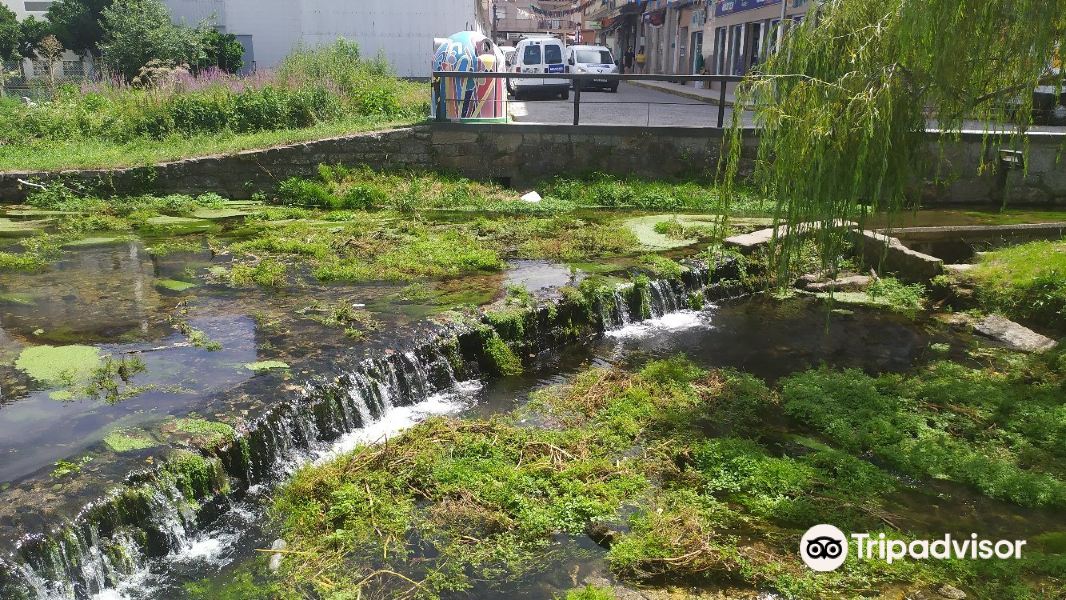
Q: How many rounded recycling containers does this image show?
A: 1